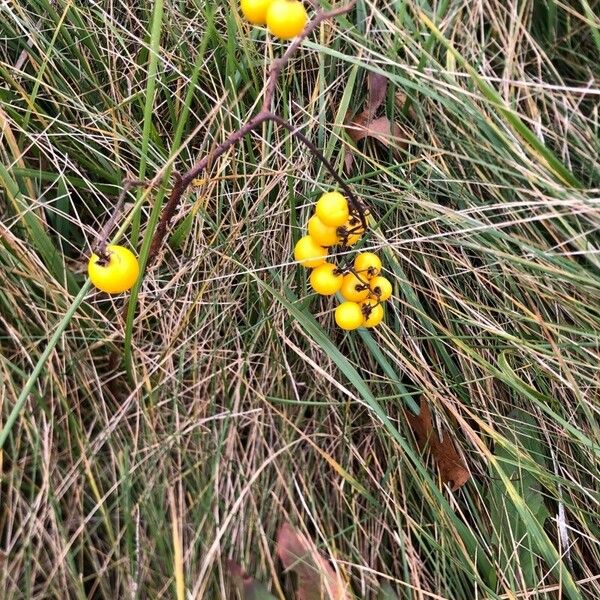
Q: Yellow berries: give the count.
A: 13